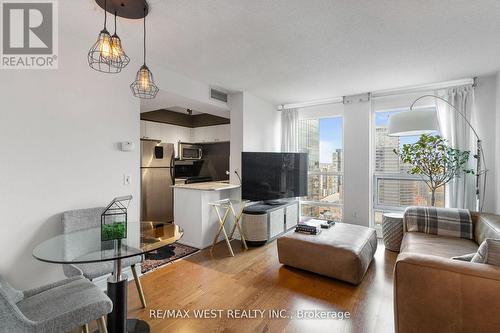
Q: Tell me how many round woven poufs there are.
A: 1